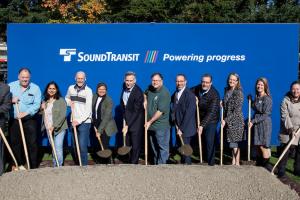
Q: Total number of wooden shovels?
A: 12